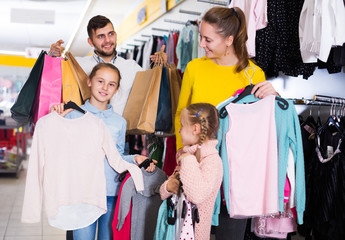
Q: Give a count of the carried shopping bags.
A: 7